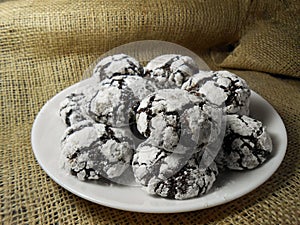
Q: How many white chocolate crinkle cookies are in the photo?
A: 9